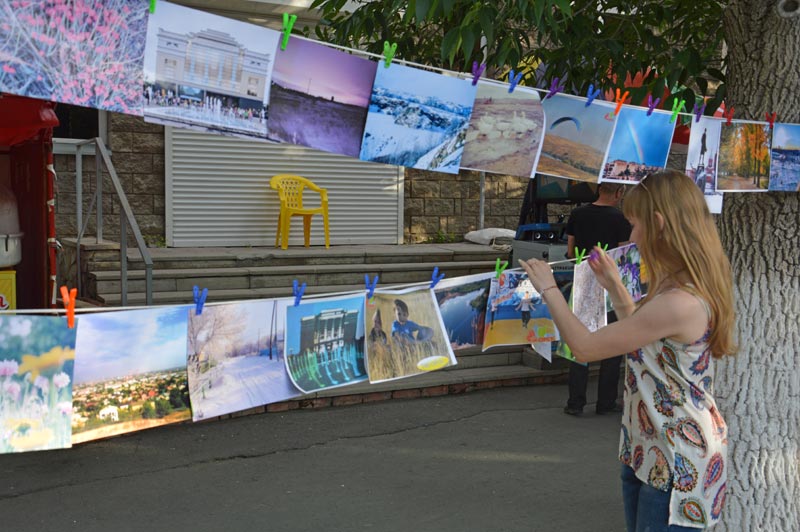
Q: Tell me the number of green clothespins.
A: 7